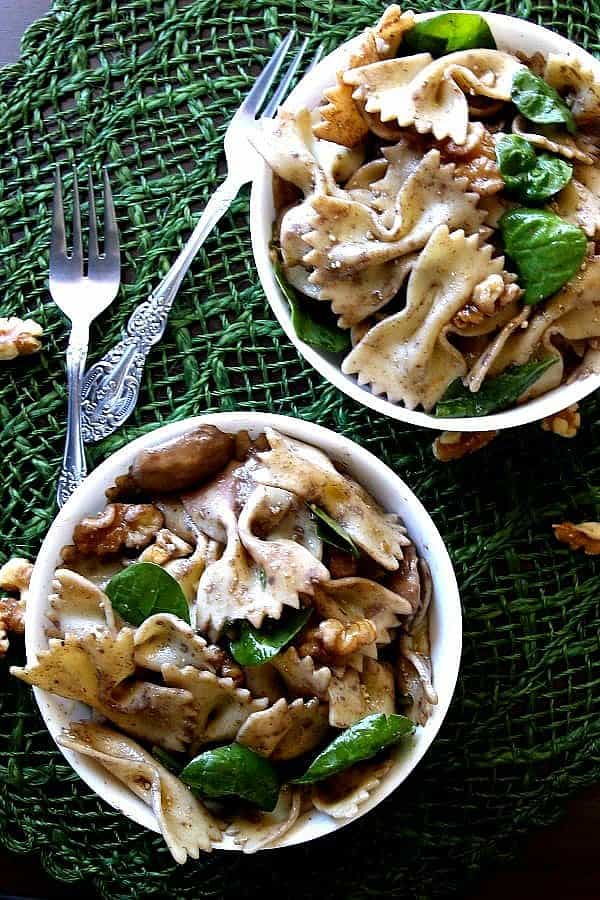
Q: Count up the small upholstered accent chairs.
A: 0